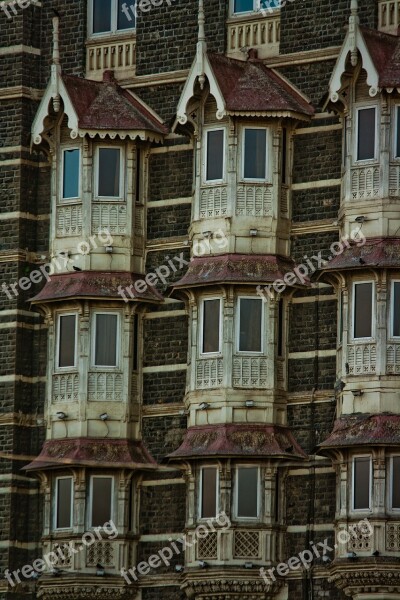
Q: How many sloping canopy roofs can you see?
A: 9